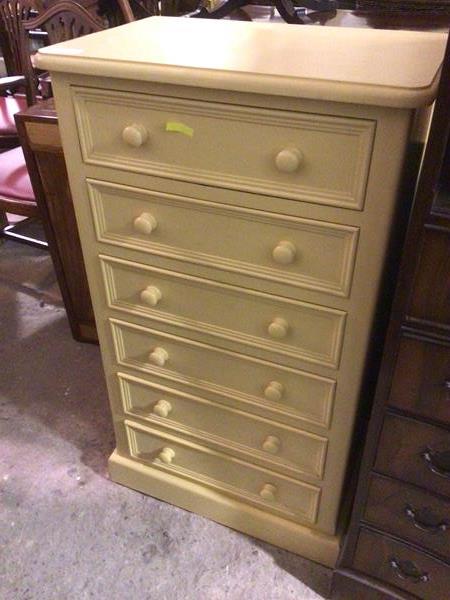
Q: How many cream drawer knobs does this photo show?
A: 12